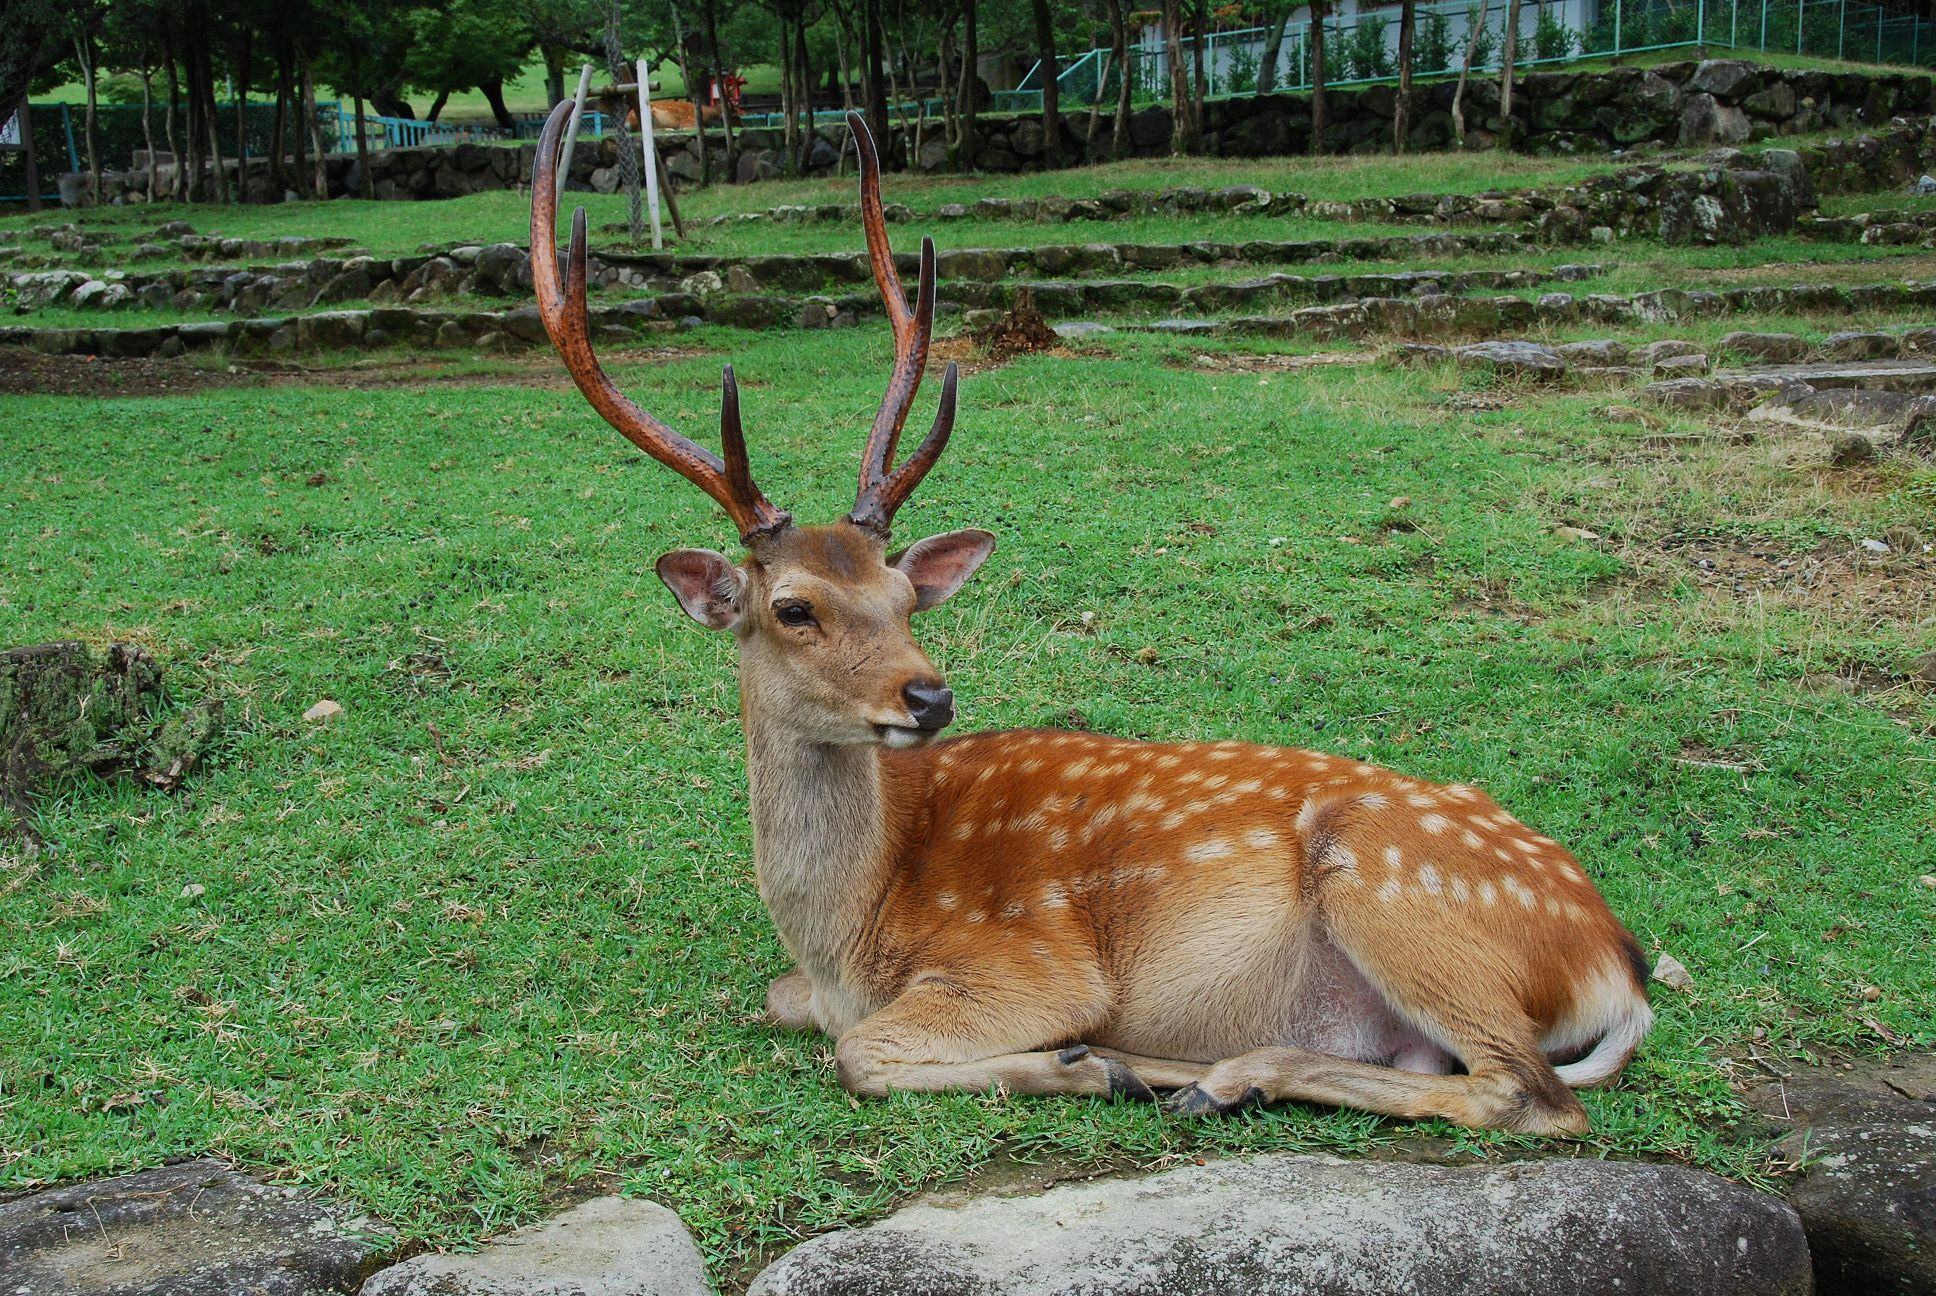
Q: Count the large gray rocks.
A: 4